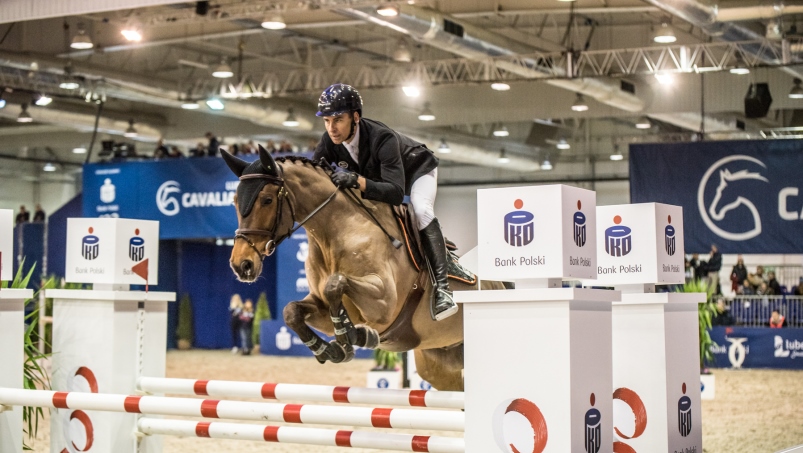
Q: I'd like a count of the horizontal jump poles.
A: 3